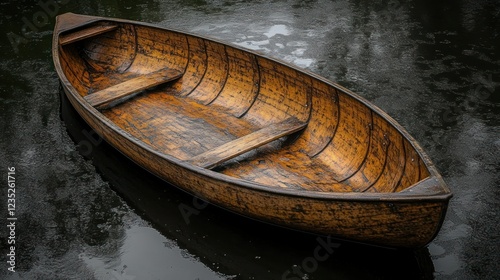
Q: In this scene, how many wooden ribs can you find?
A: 11